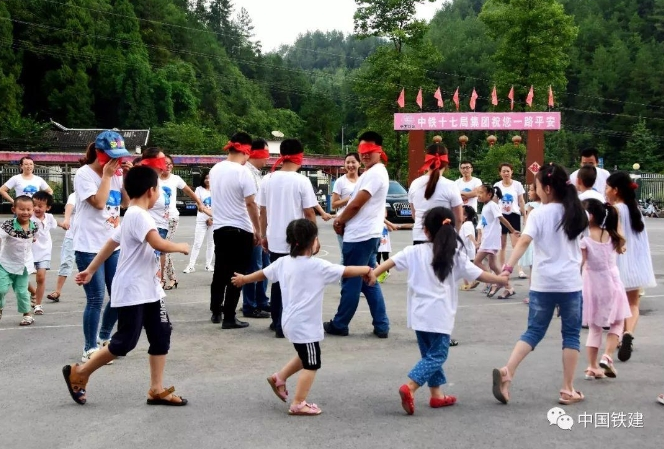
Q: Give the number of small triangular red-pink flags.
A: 9